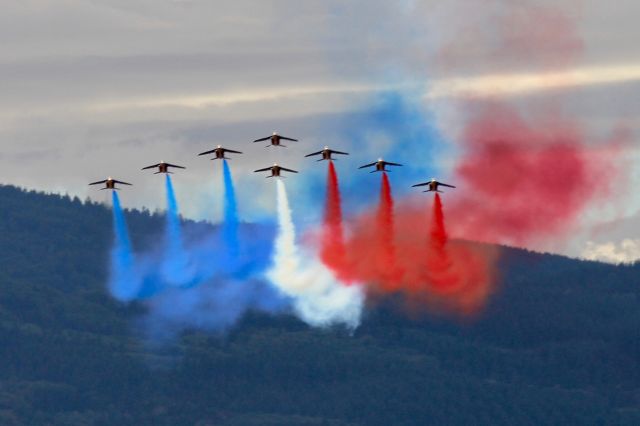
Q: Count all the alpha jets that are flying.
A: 8